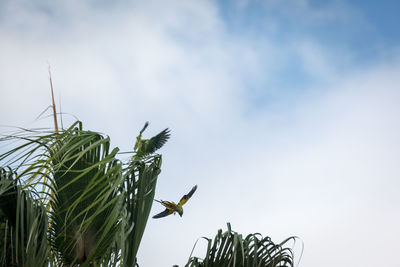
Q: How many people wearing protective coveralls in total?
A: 0